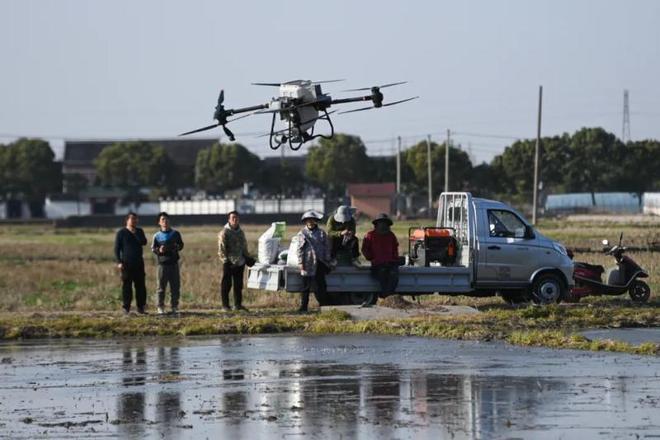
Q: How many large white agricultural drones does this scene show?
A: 1